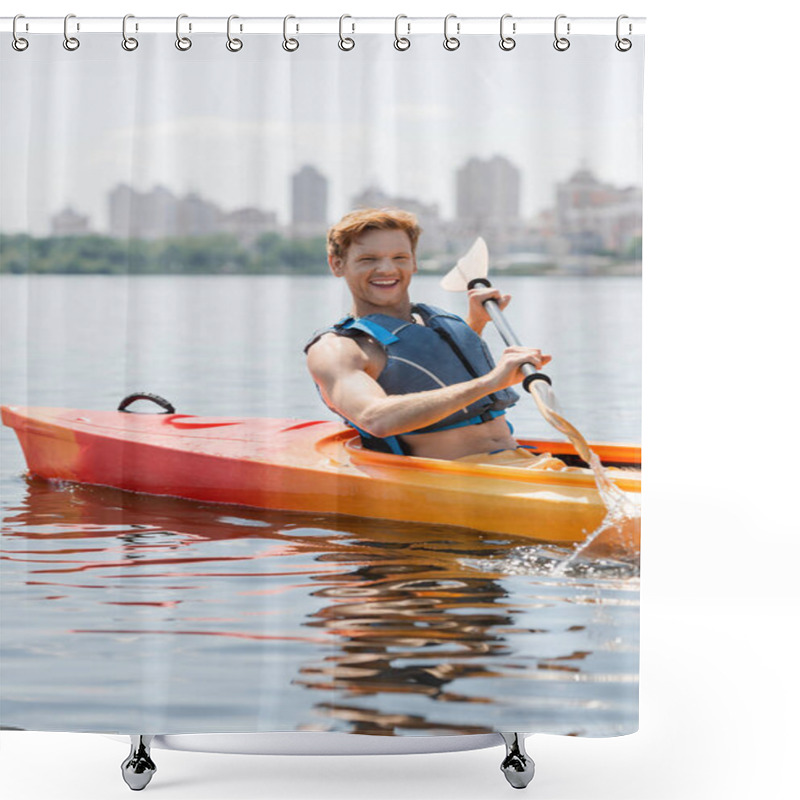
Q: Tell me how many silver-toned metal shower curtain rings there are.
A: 12